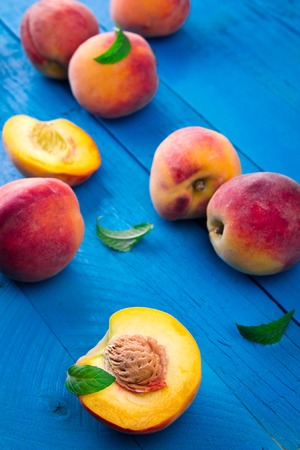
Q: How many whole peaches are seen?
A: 6